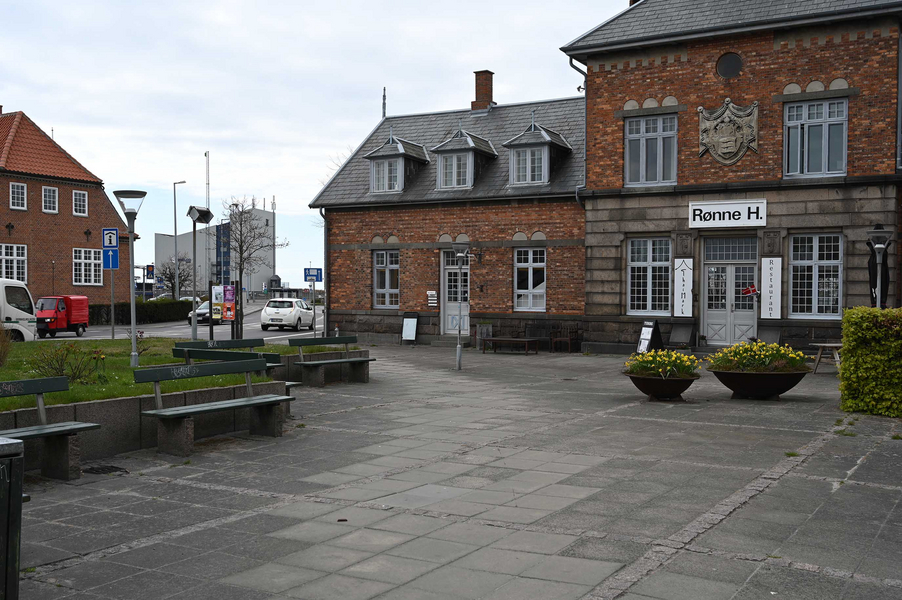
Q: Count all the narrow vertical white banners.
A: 2